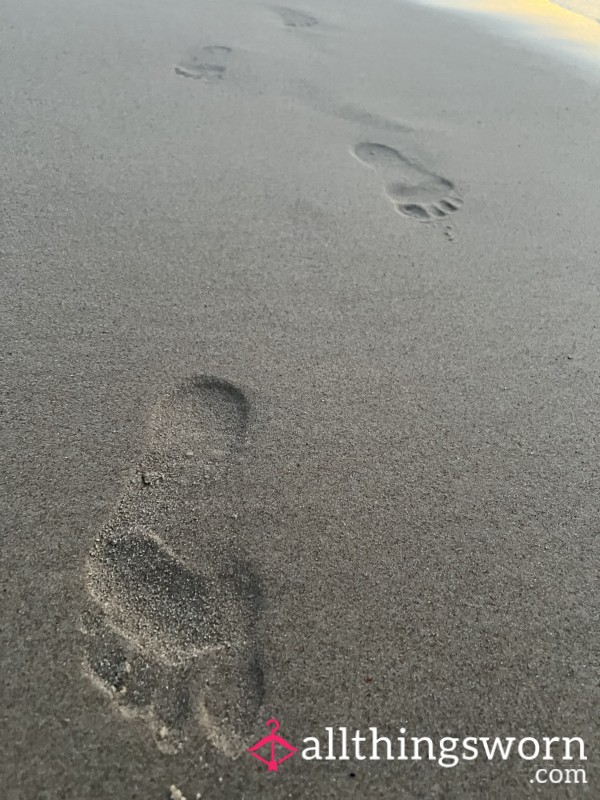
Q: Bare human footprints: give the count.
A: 4